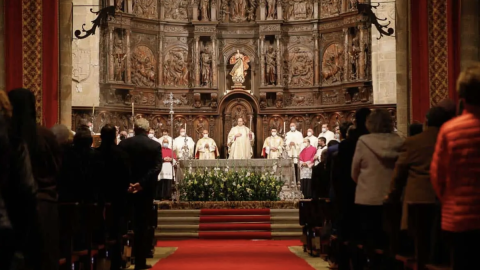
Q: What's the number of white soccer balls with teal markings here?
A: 0